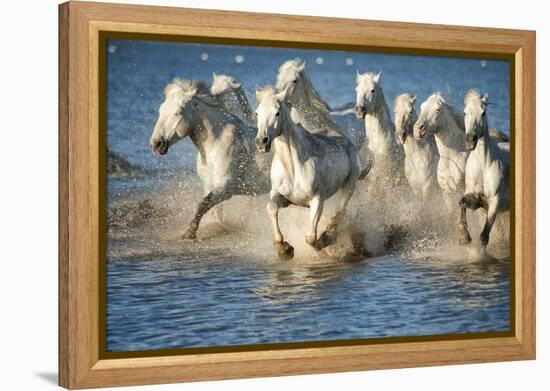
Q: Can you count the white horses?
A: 8